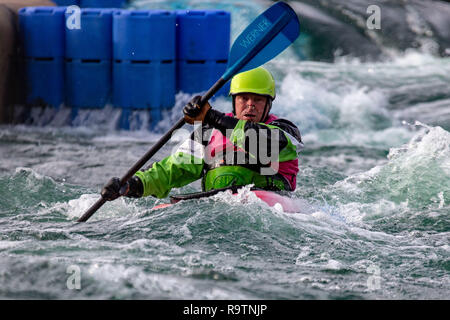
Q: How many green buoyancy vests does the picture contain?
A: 1